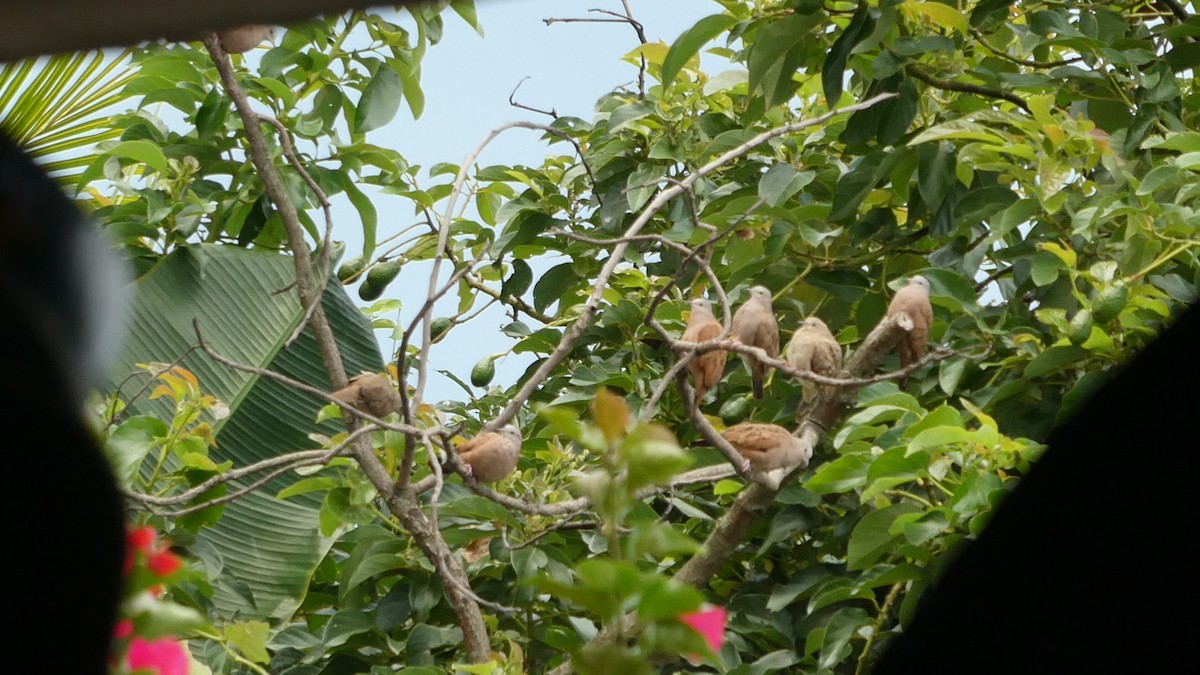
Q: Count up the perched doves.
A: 8